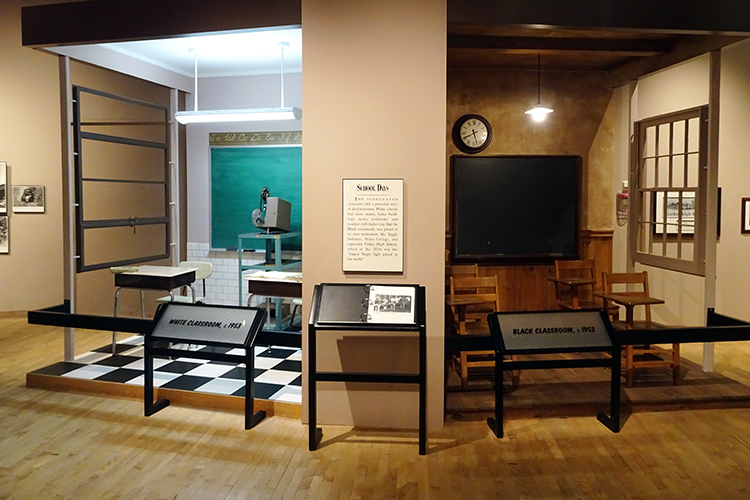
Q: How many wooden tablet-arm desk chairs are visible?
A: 4